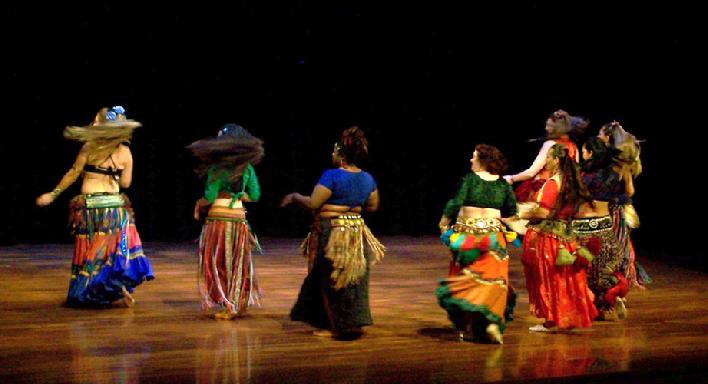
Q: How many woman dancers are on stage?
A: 8